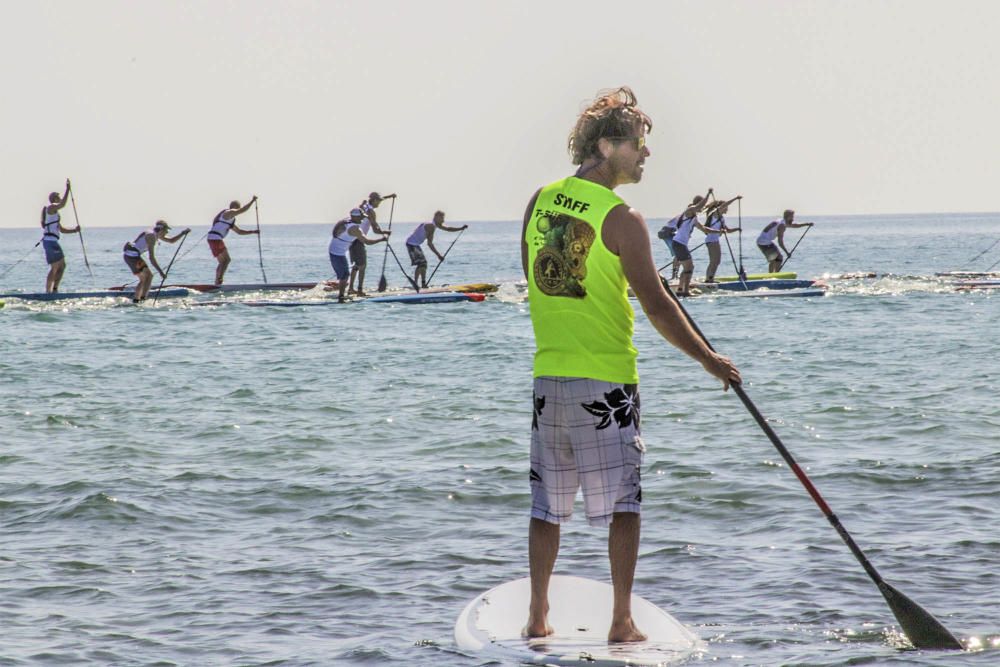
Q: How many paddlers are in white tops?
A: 10